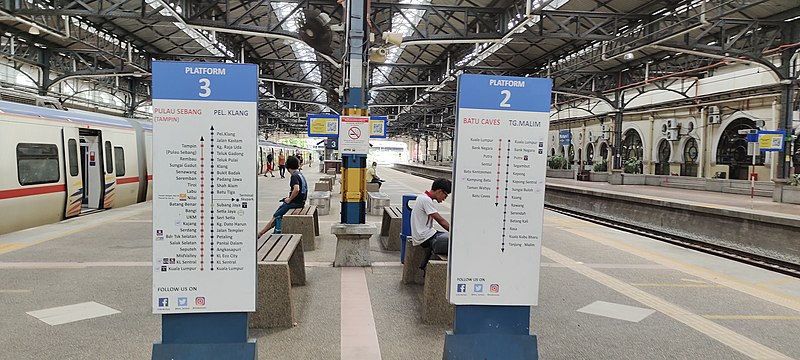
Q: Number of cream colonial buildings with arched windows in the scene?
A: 1